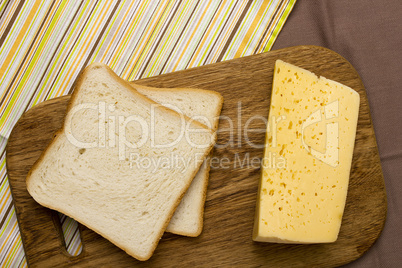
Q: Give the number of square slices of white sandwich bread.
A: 2